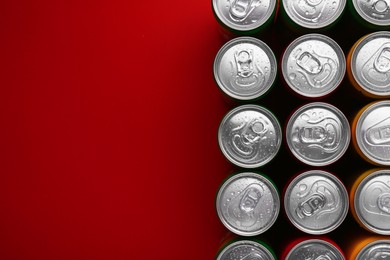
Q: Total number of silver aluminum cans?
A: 15